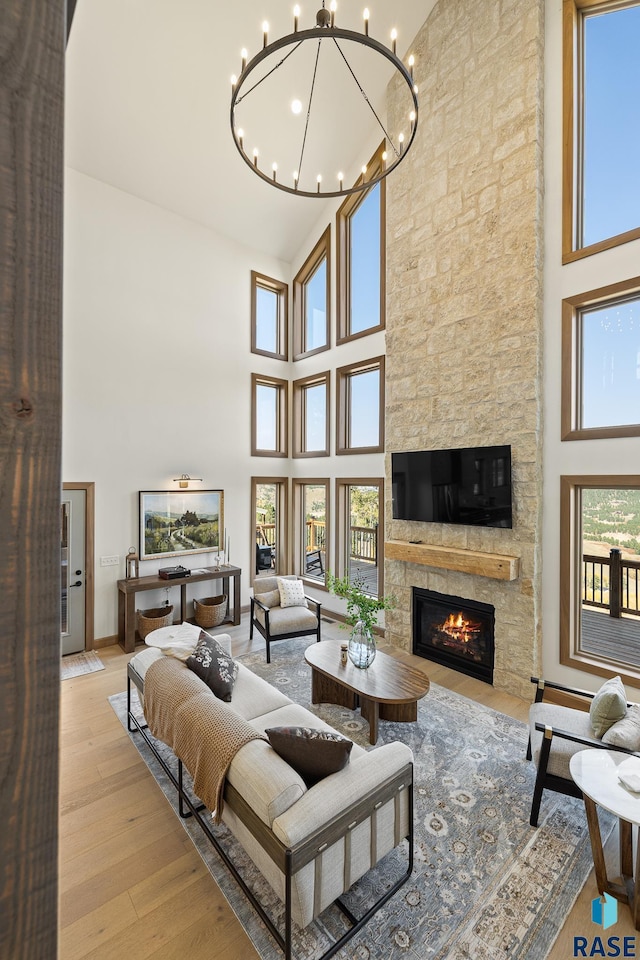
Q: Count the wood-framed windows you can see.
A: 12